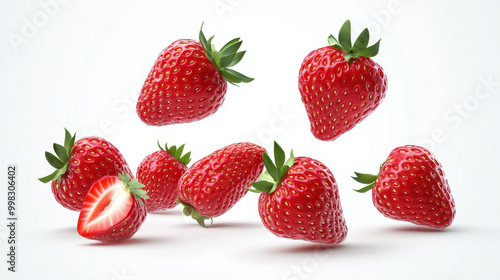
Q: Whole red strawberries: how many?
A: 7